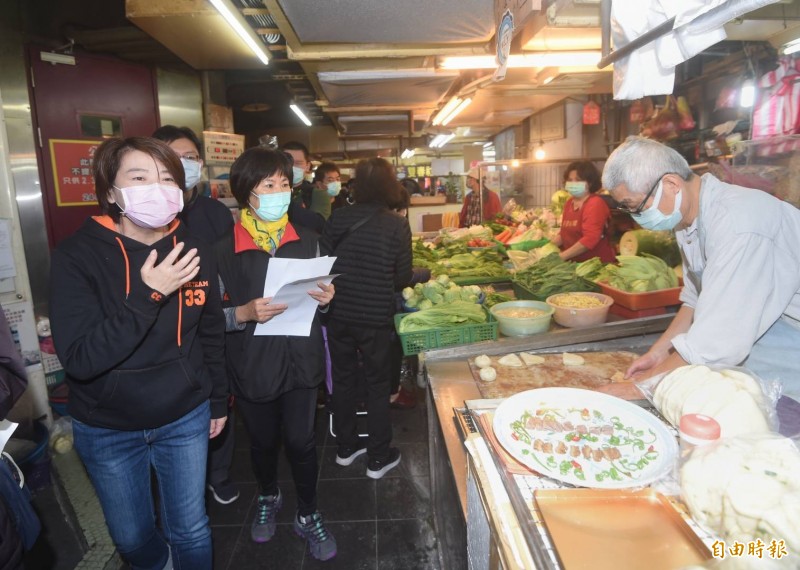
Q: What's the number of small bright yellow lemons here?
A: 0